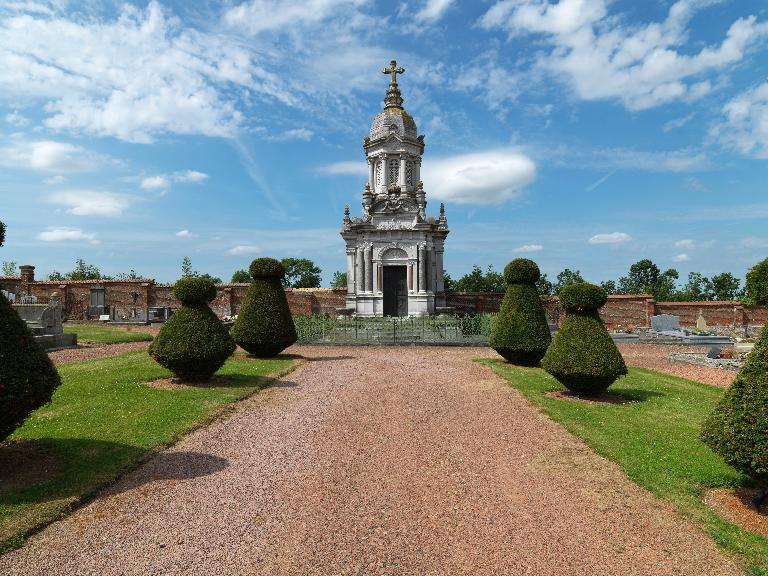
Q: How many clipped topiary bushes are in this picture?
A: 6